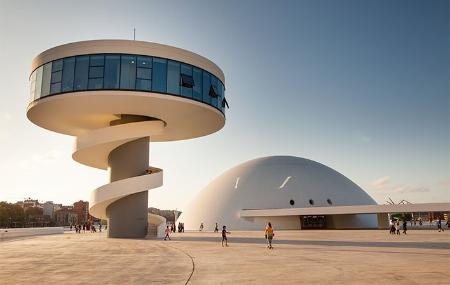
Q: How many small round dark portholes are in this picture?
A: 3